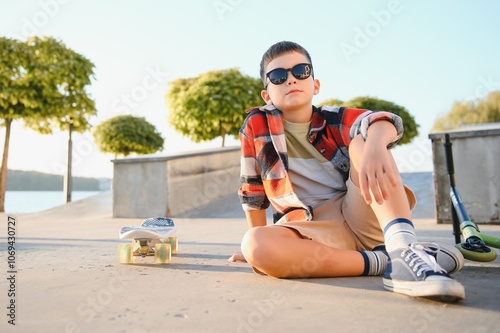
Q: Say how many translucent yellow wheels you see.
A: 3